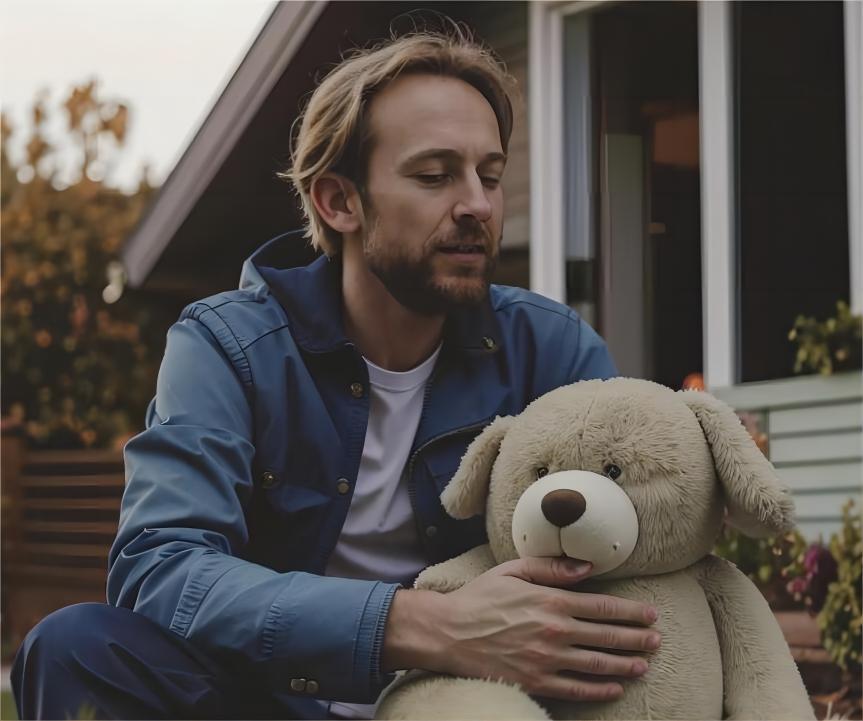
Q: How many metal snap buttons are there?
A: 7